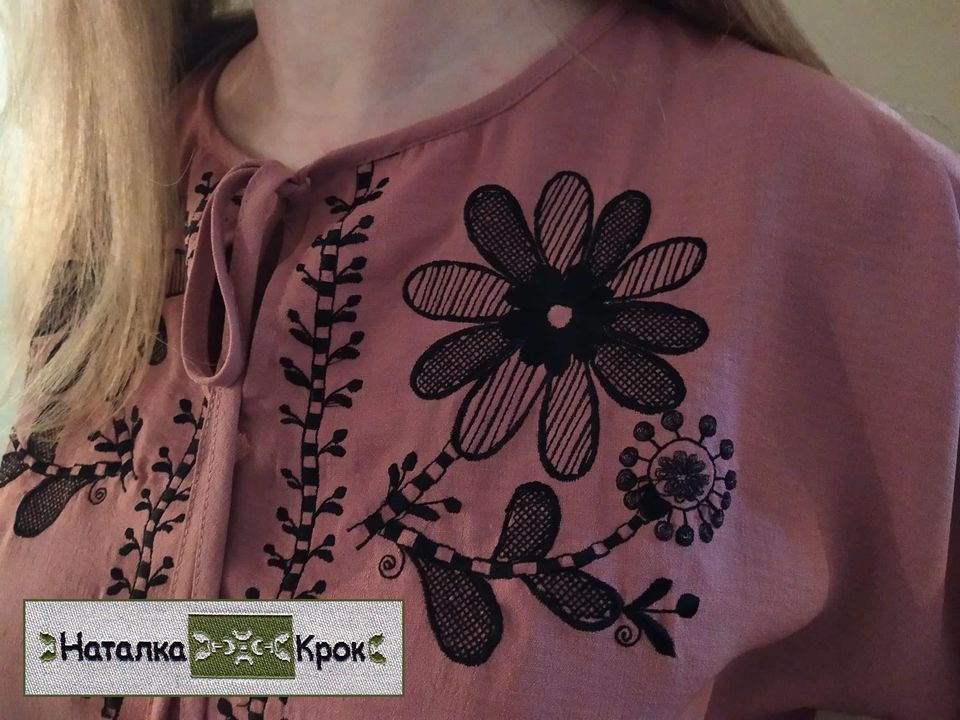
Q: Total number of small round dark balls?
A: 13